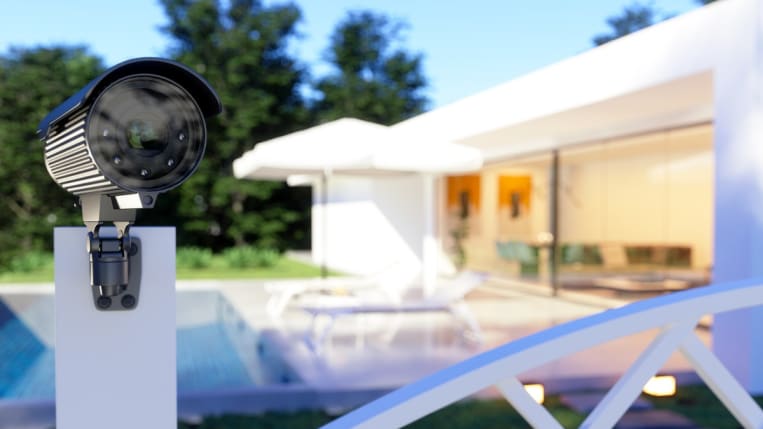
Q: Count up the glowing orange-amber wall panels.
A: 2